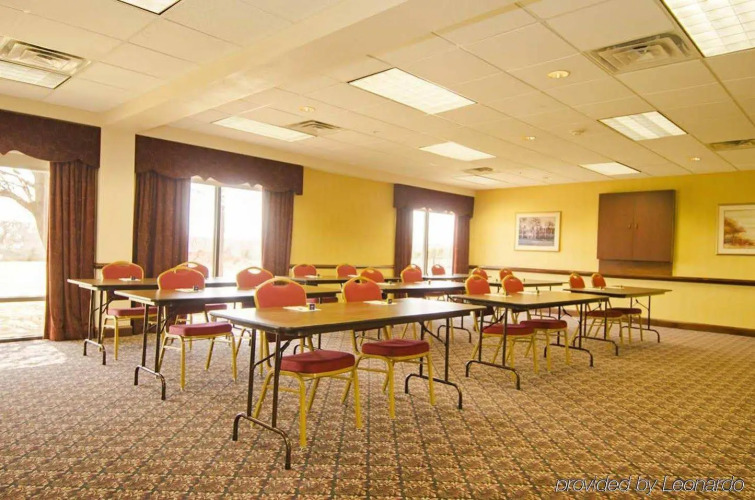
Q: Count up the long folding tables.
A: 9